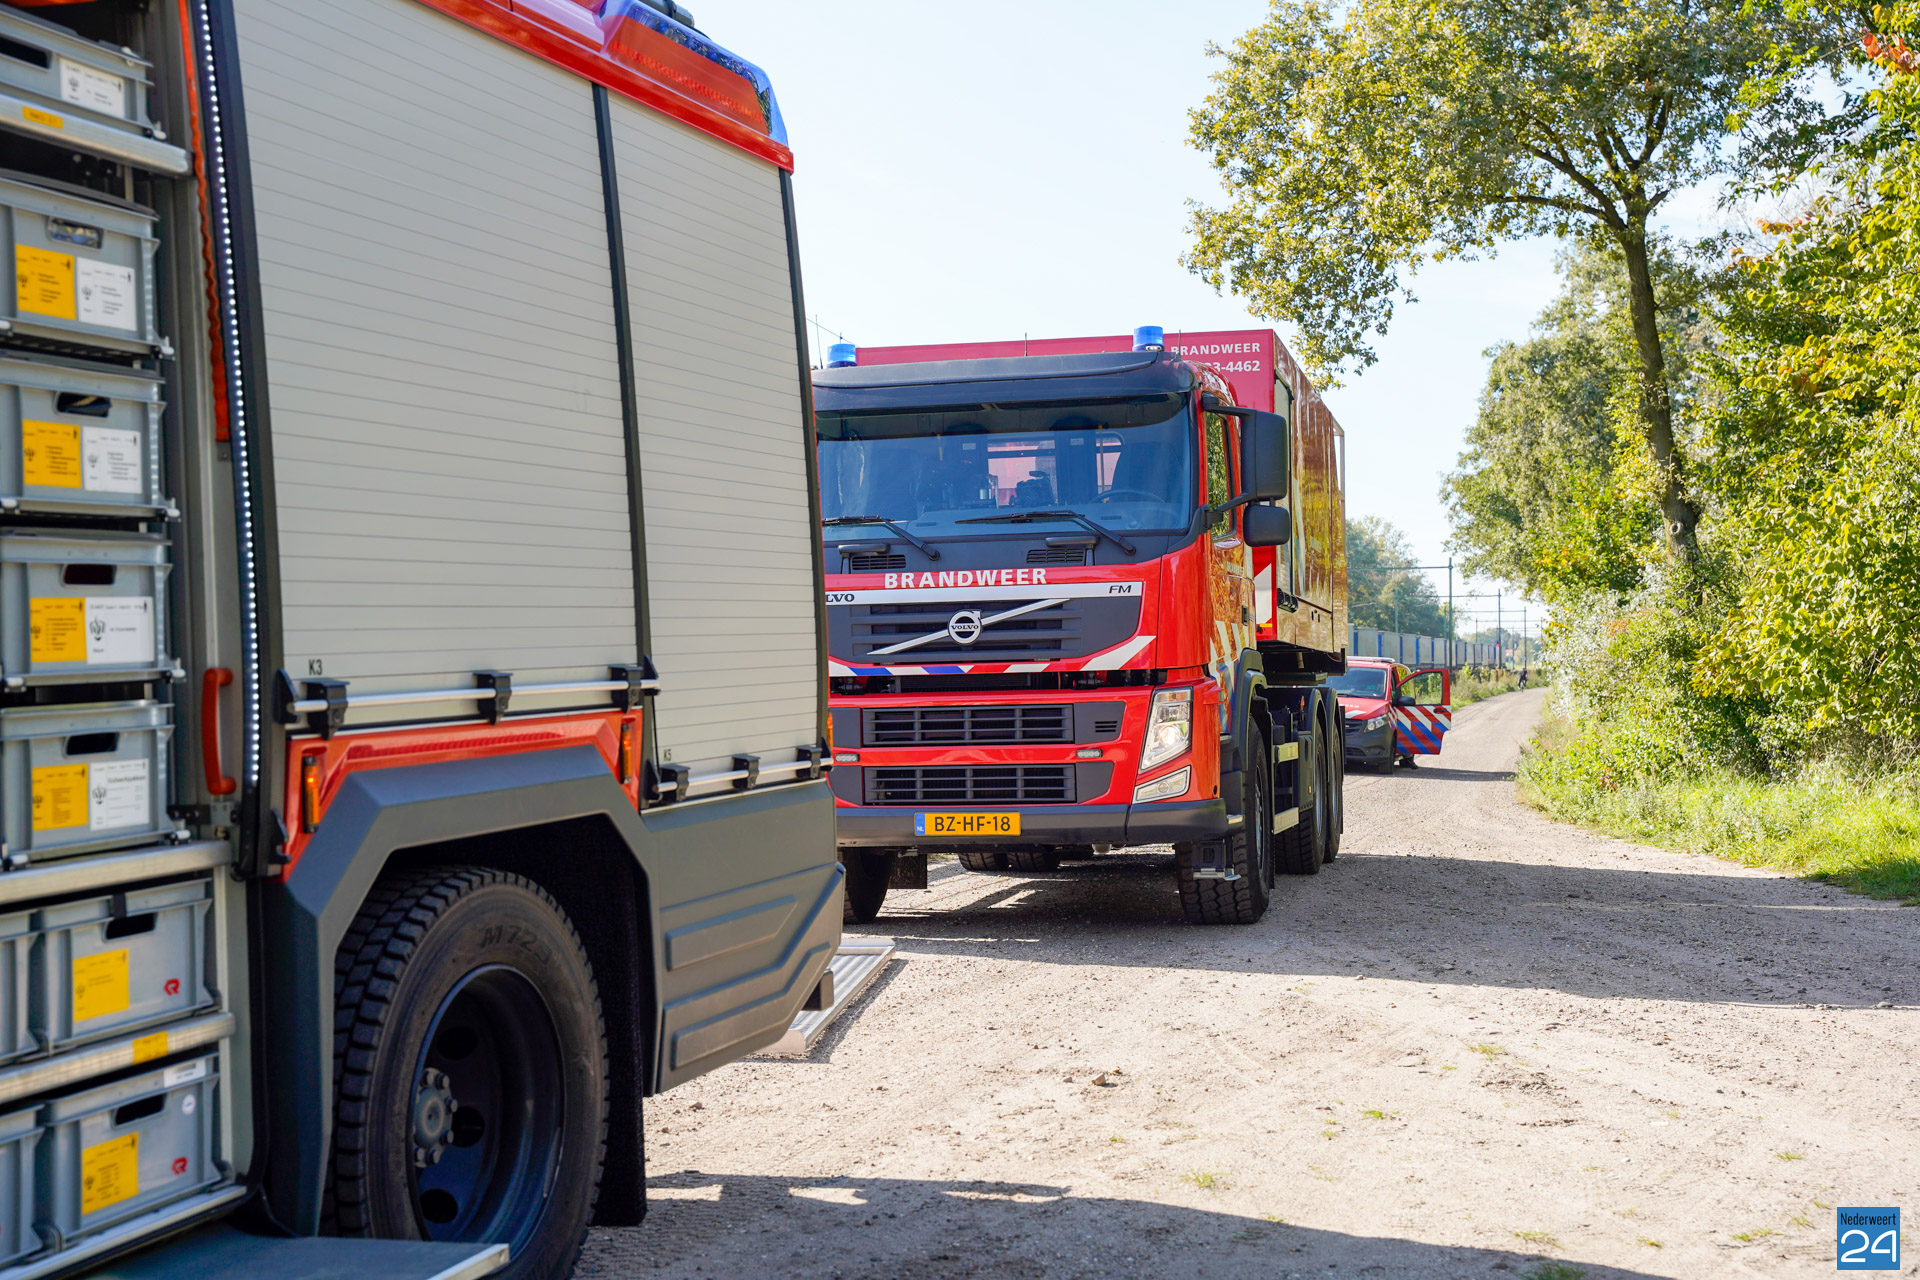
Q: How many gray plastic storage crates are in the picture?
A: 9